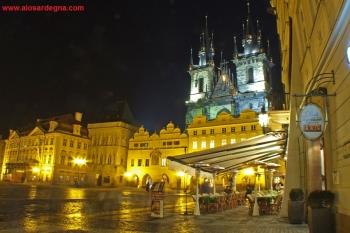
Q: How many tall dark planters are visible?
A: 2